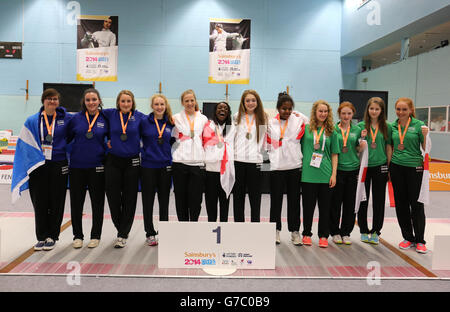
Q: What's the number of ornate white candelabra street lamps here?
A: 0